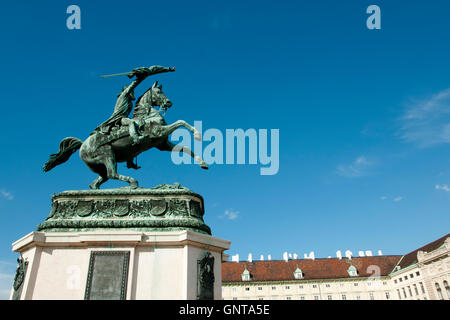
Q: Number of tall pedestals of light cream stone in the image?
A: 1